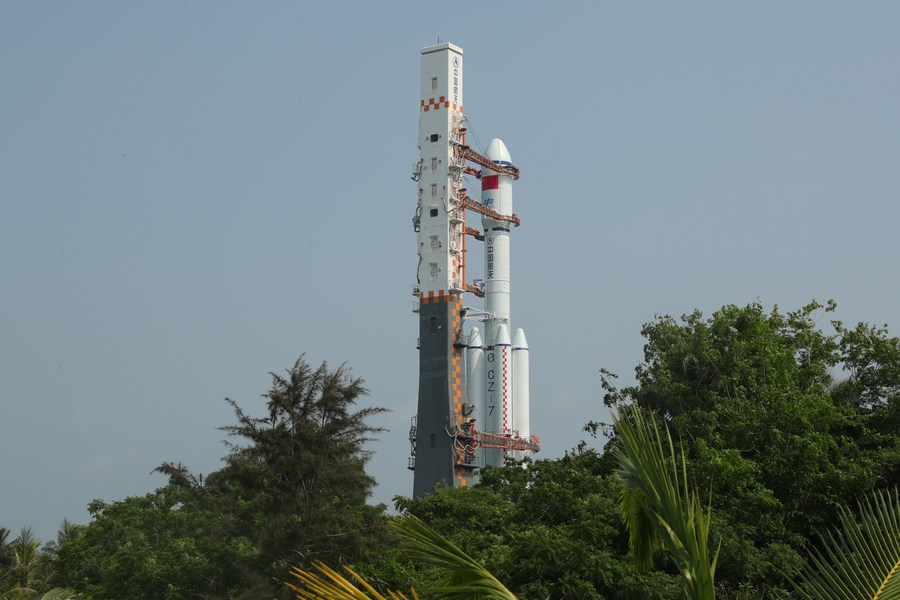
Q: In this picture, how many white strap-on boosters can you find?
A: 3